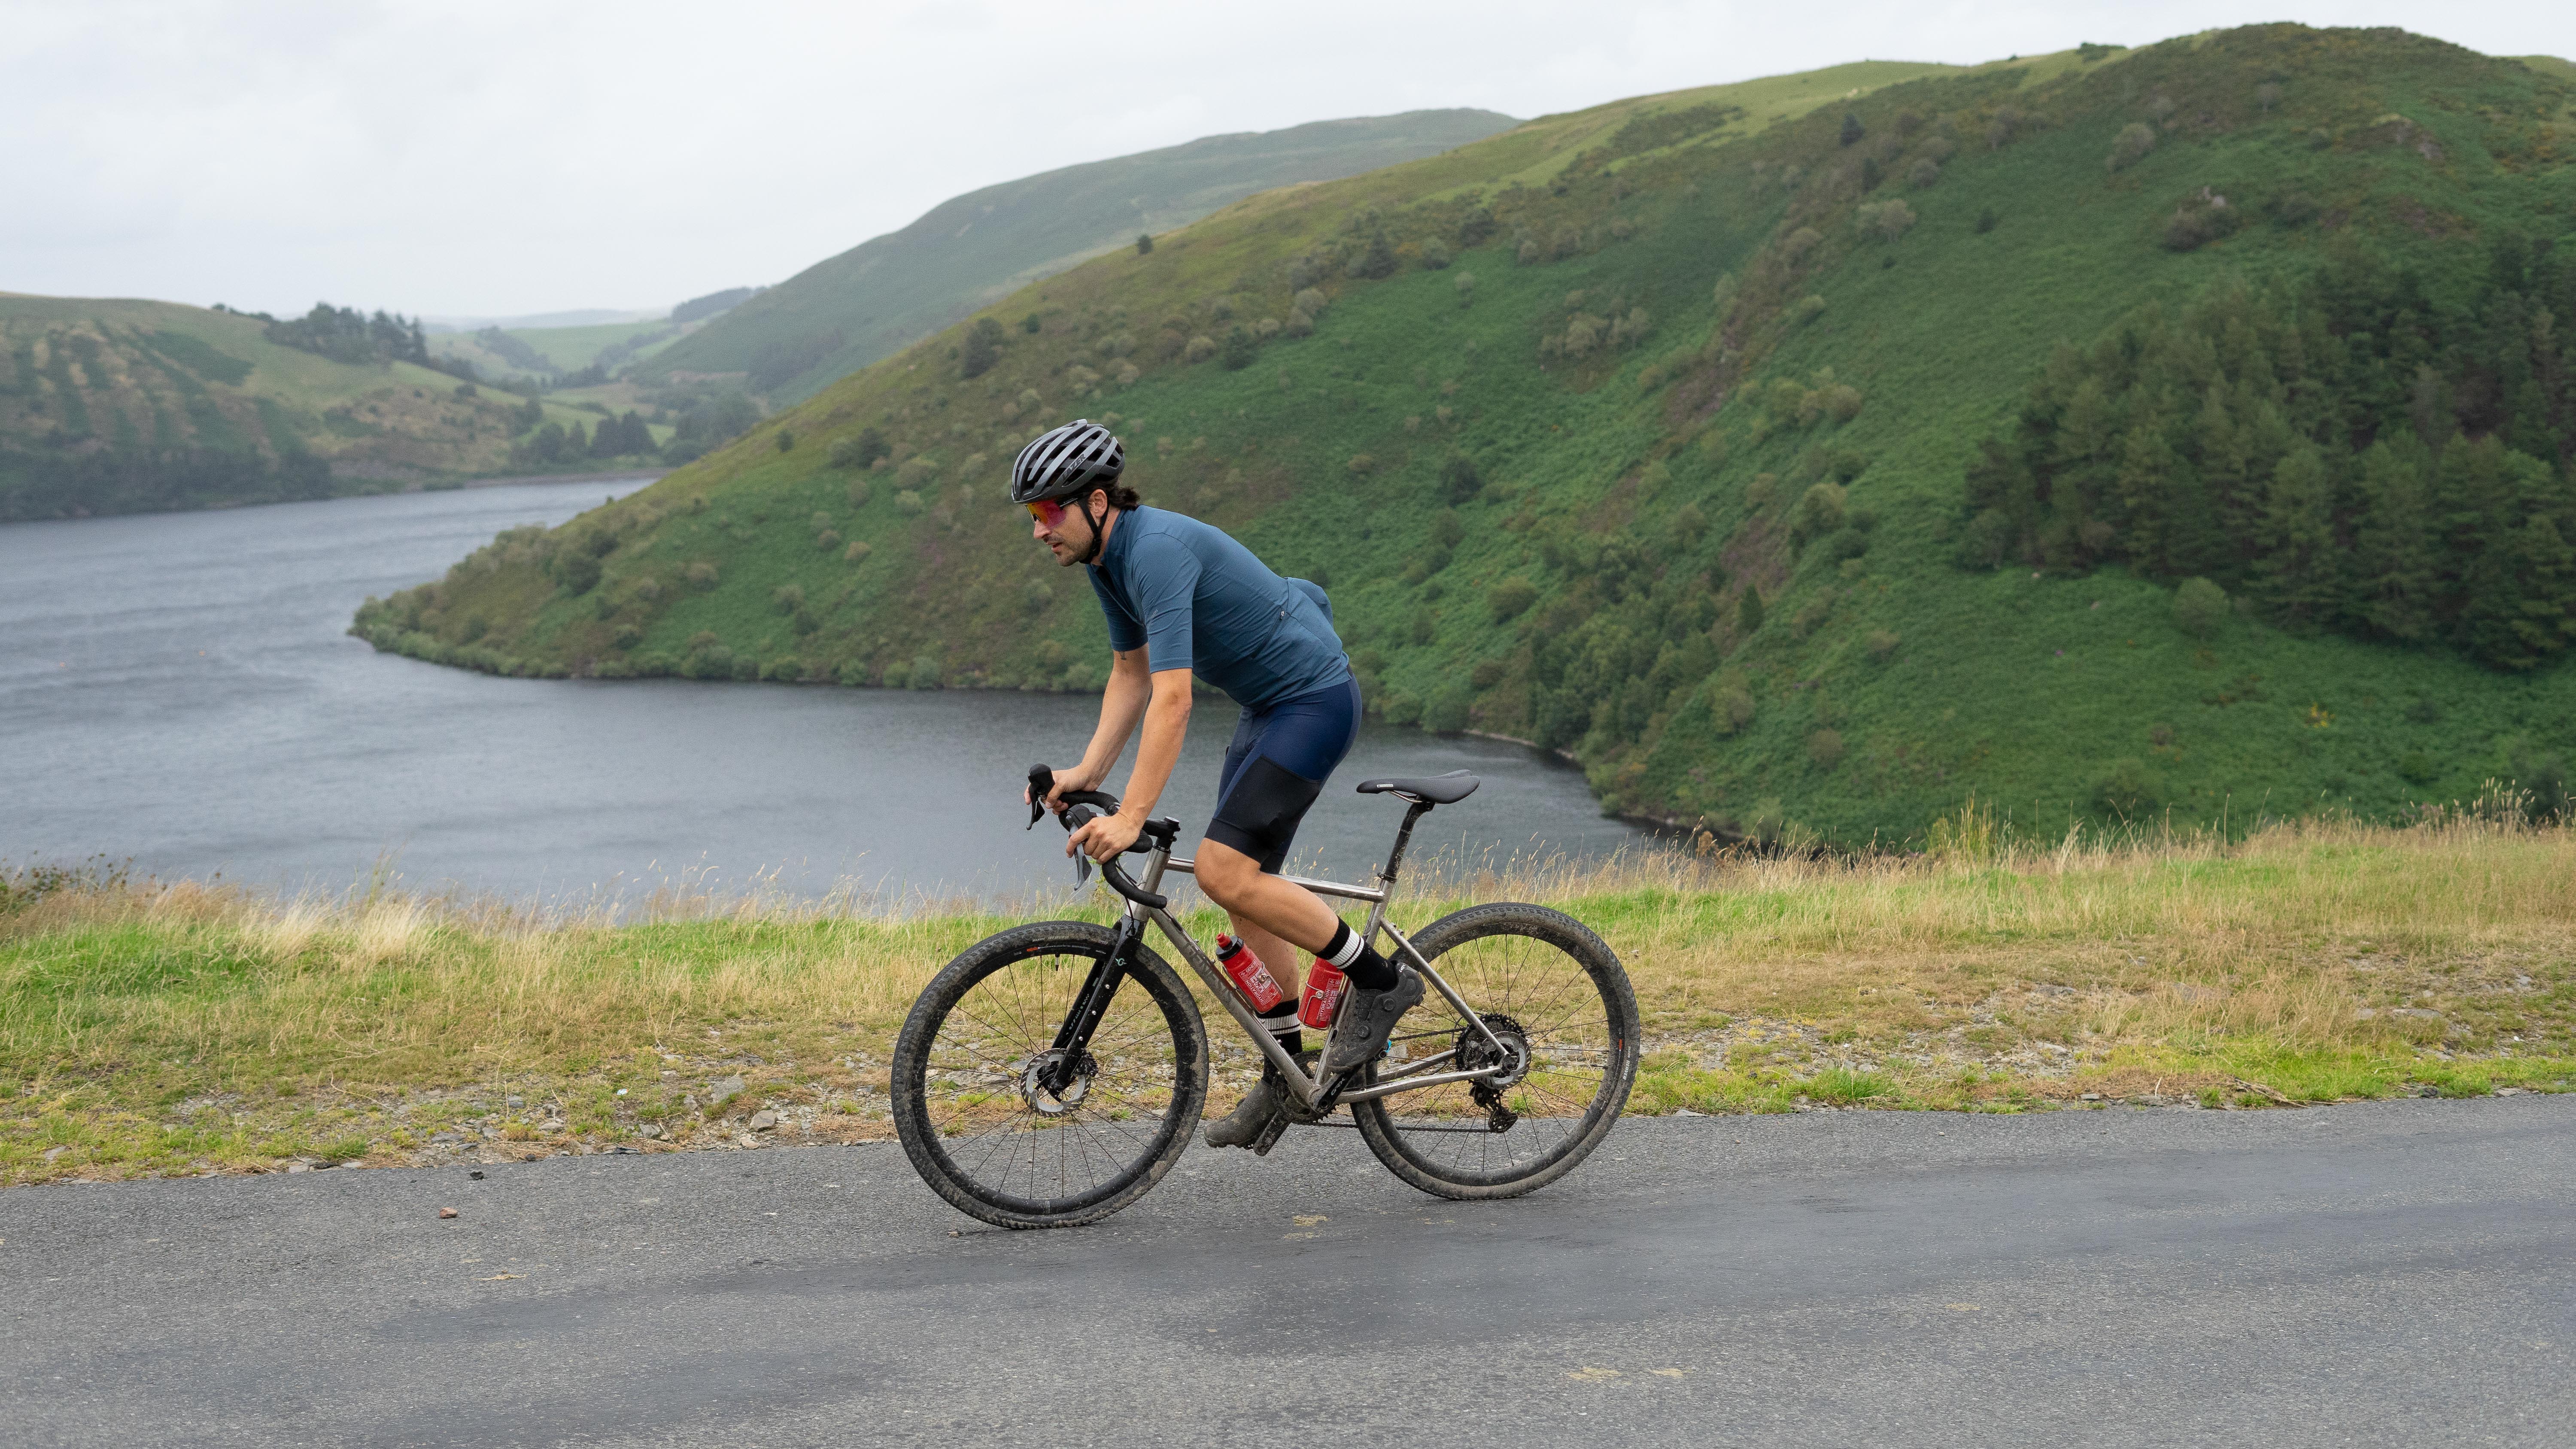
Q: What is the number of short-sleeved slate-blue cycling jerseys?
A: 1